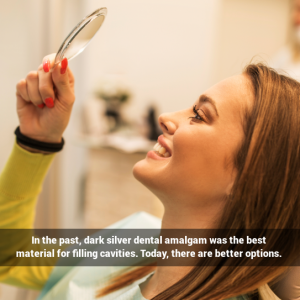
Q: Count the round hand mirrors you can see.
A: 1